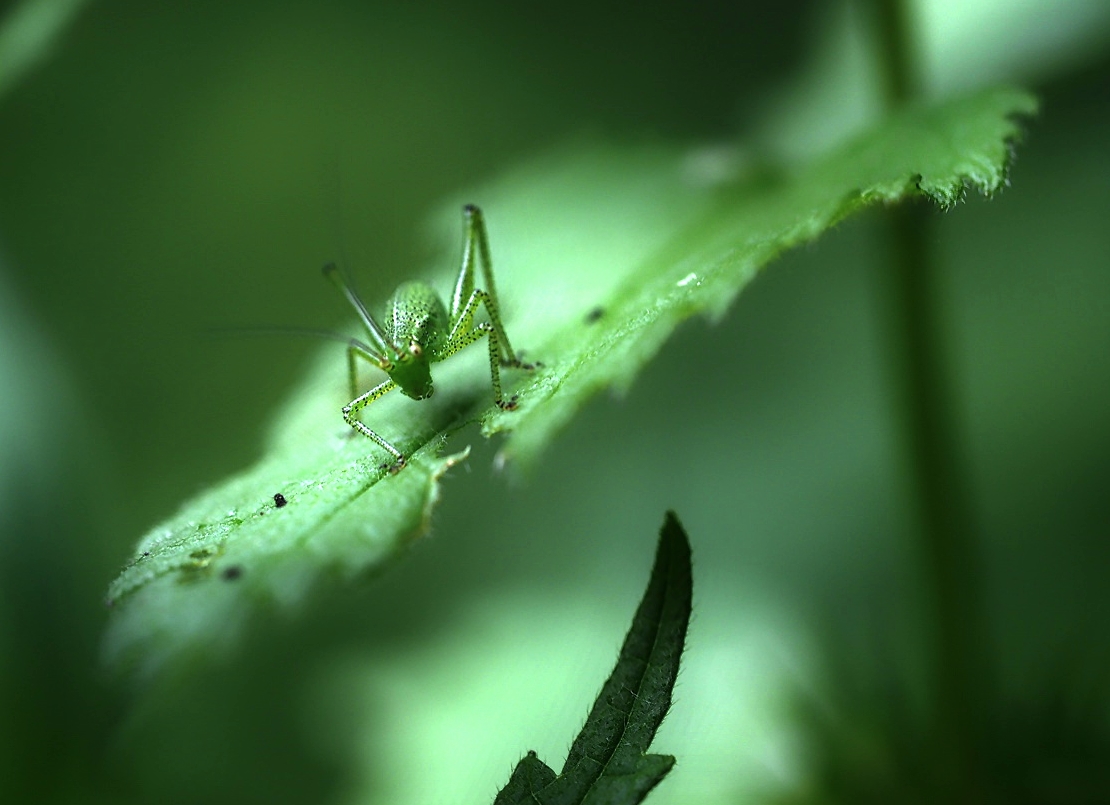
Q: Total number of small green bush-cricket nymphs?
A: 1